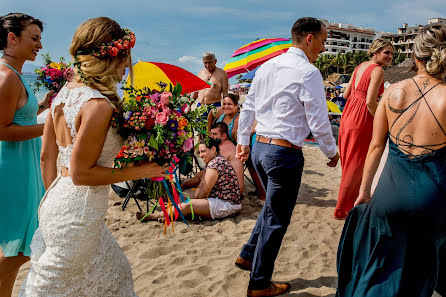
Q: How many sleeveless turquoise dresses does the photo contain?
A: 1